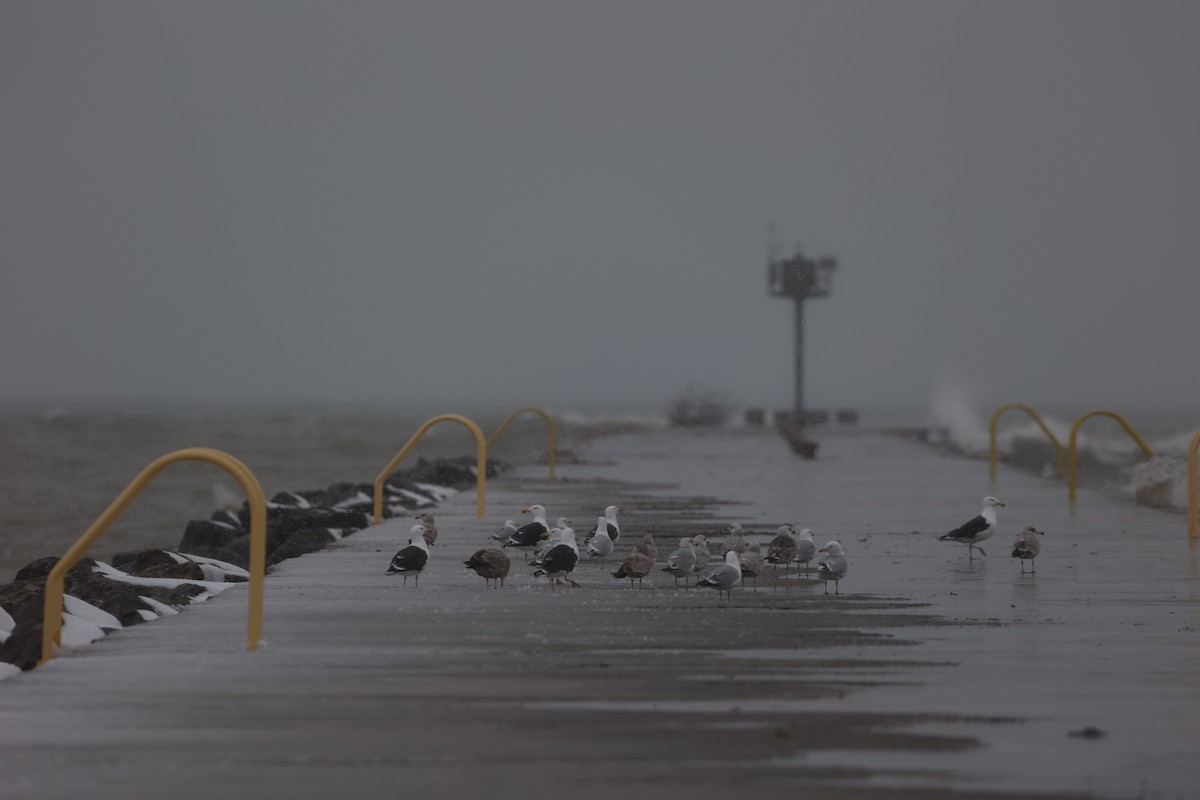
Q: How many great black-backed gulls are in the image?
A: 5